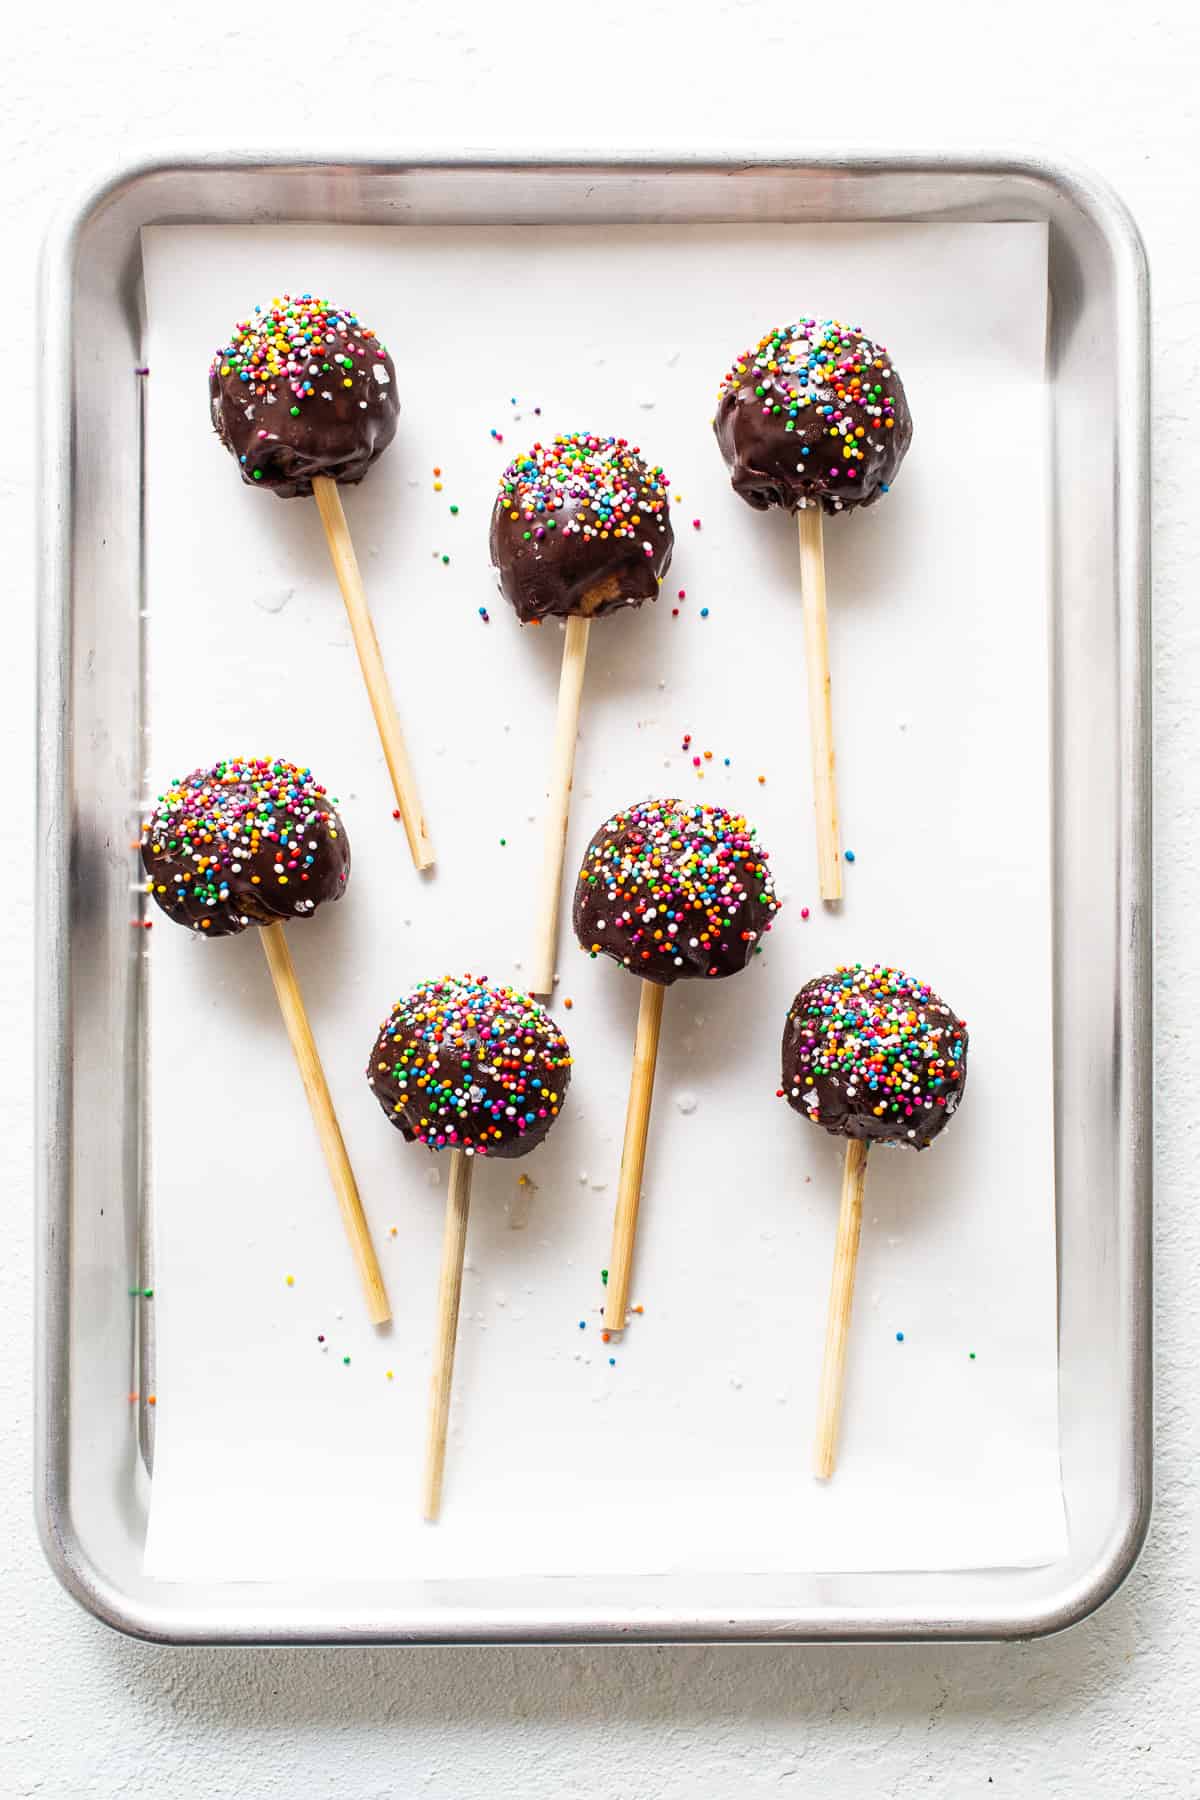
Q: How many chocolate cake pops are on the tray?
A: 7